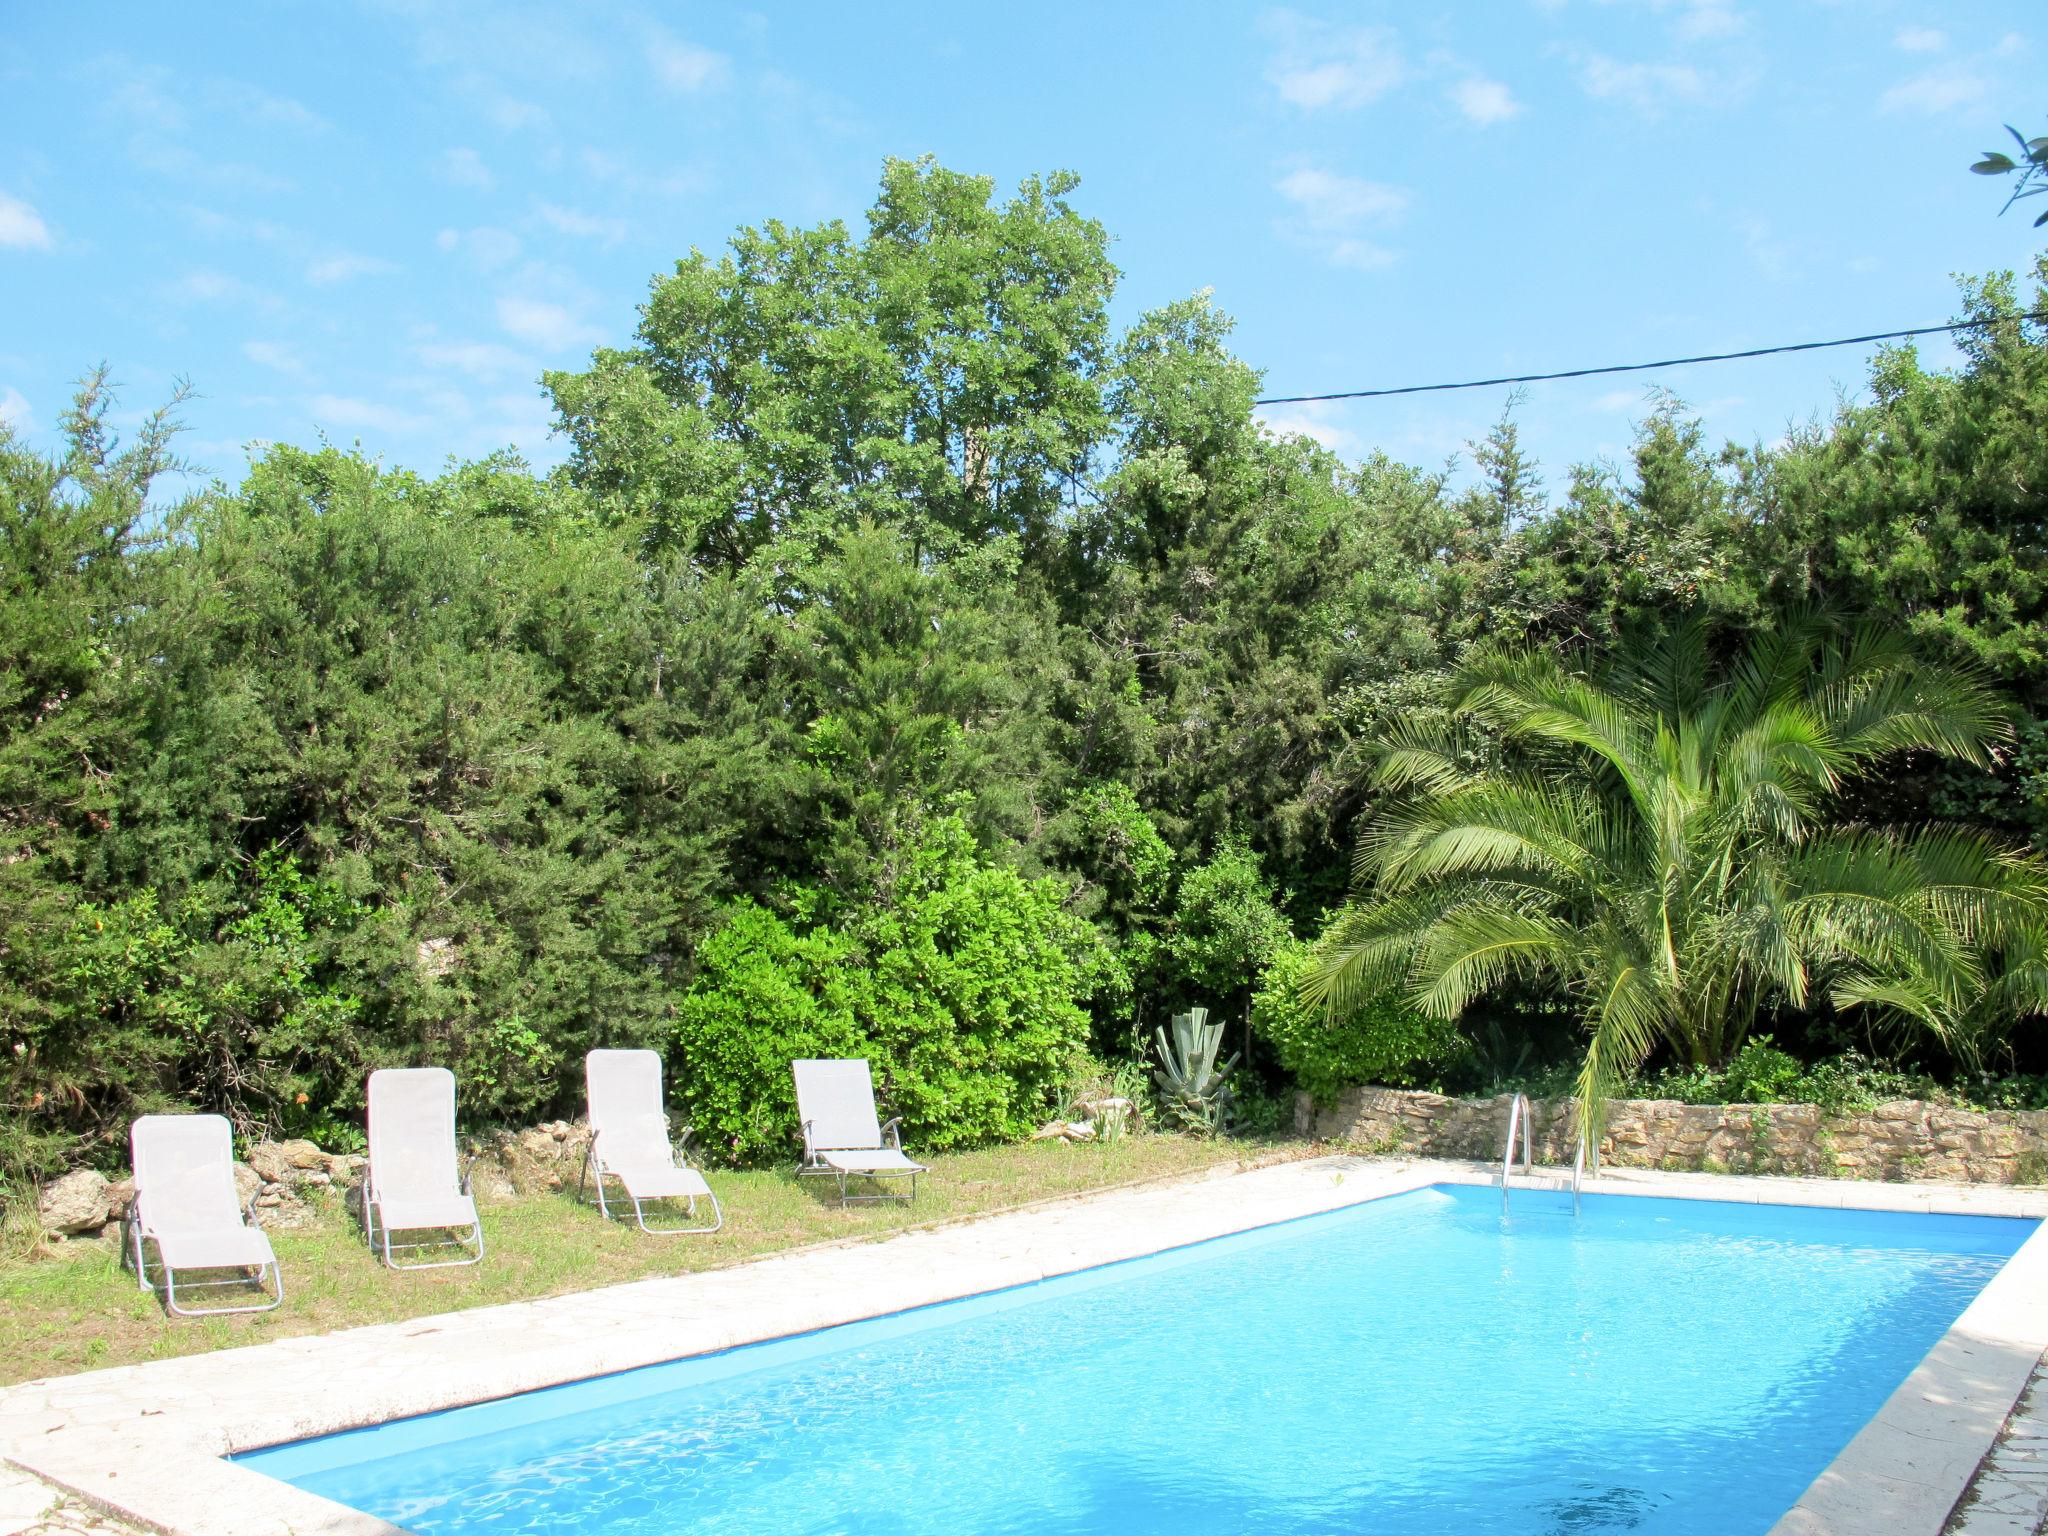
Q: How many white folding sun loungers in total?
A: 4